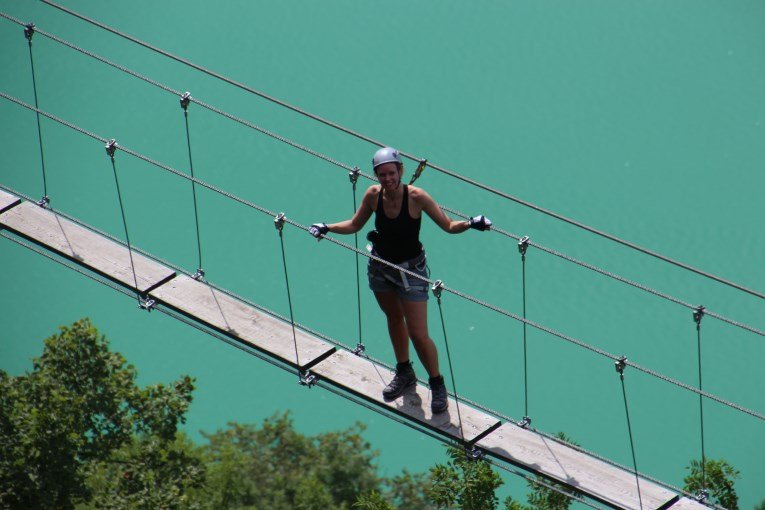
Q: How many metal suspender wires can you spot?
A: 9